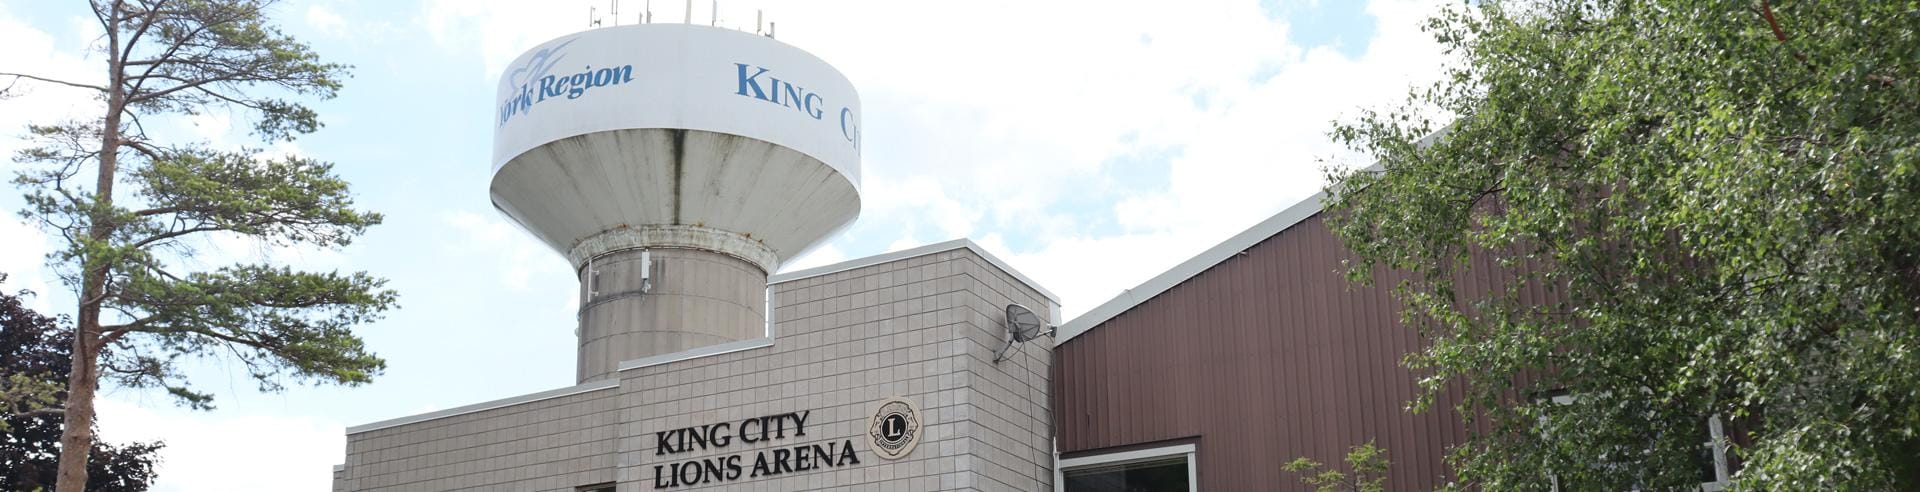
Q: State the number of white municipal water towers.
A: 1